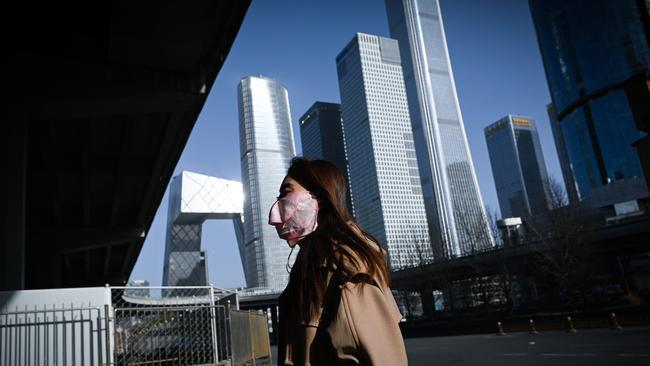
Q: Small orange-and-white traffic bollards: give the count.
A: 4